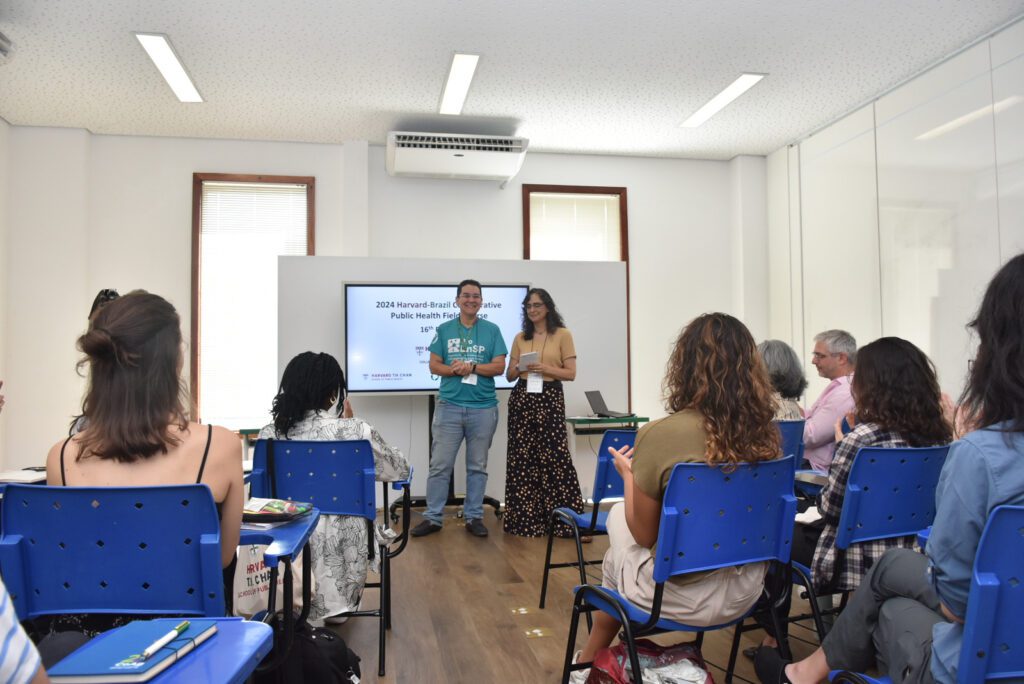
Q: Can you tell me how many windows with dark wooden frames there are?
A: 2